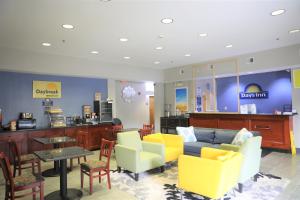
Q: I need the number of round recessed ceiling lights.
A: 13